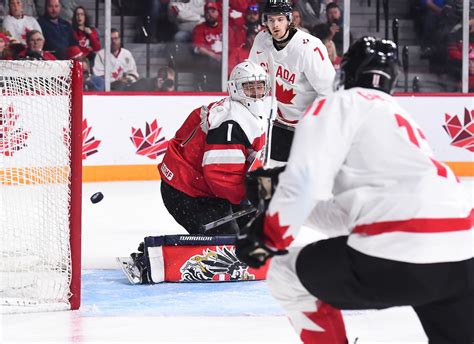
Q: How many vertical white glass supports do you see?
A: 4